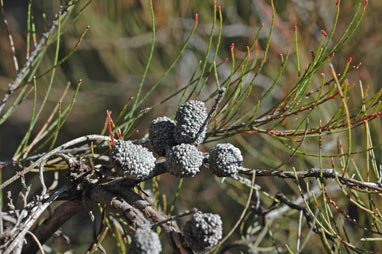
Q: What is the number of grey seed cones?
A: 7